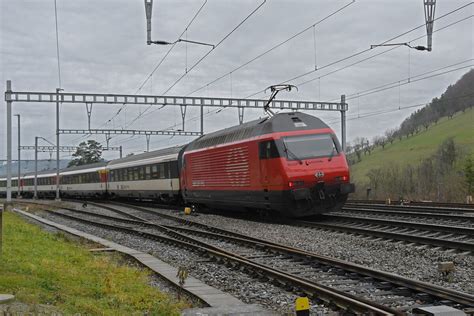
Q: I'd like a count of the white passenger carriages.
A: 4